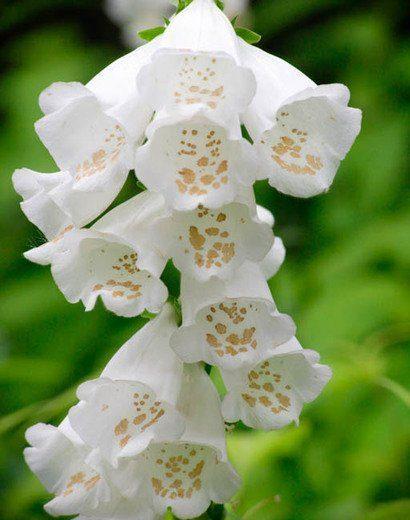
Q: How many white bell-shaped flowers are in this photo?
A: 12